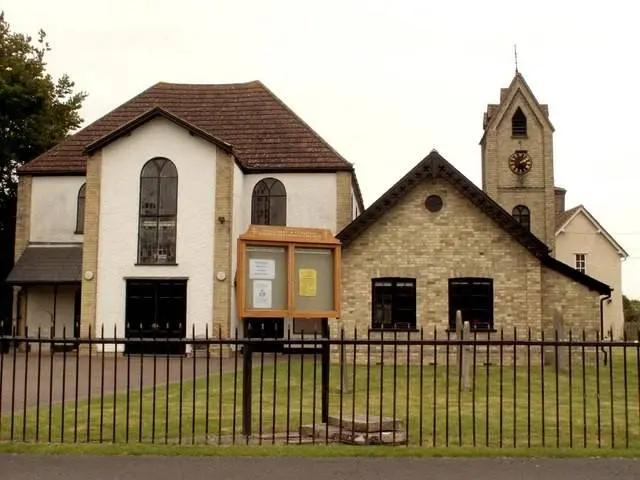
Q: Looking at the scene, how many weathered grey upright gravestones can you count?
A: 4